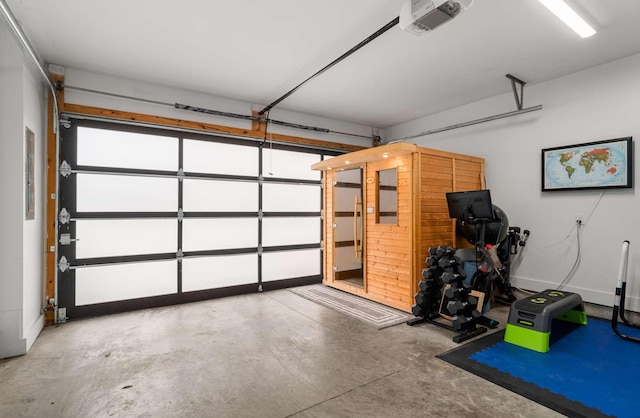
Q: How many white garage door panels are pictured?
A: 12